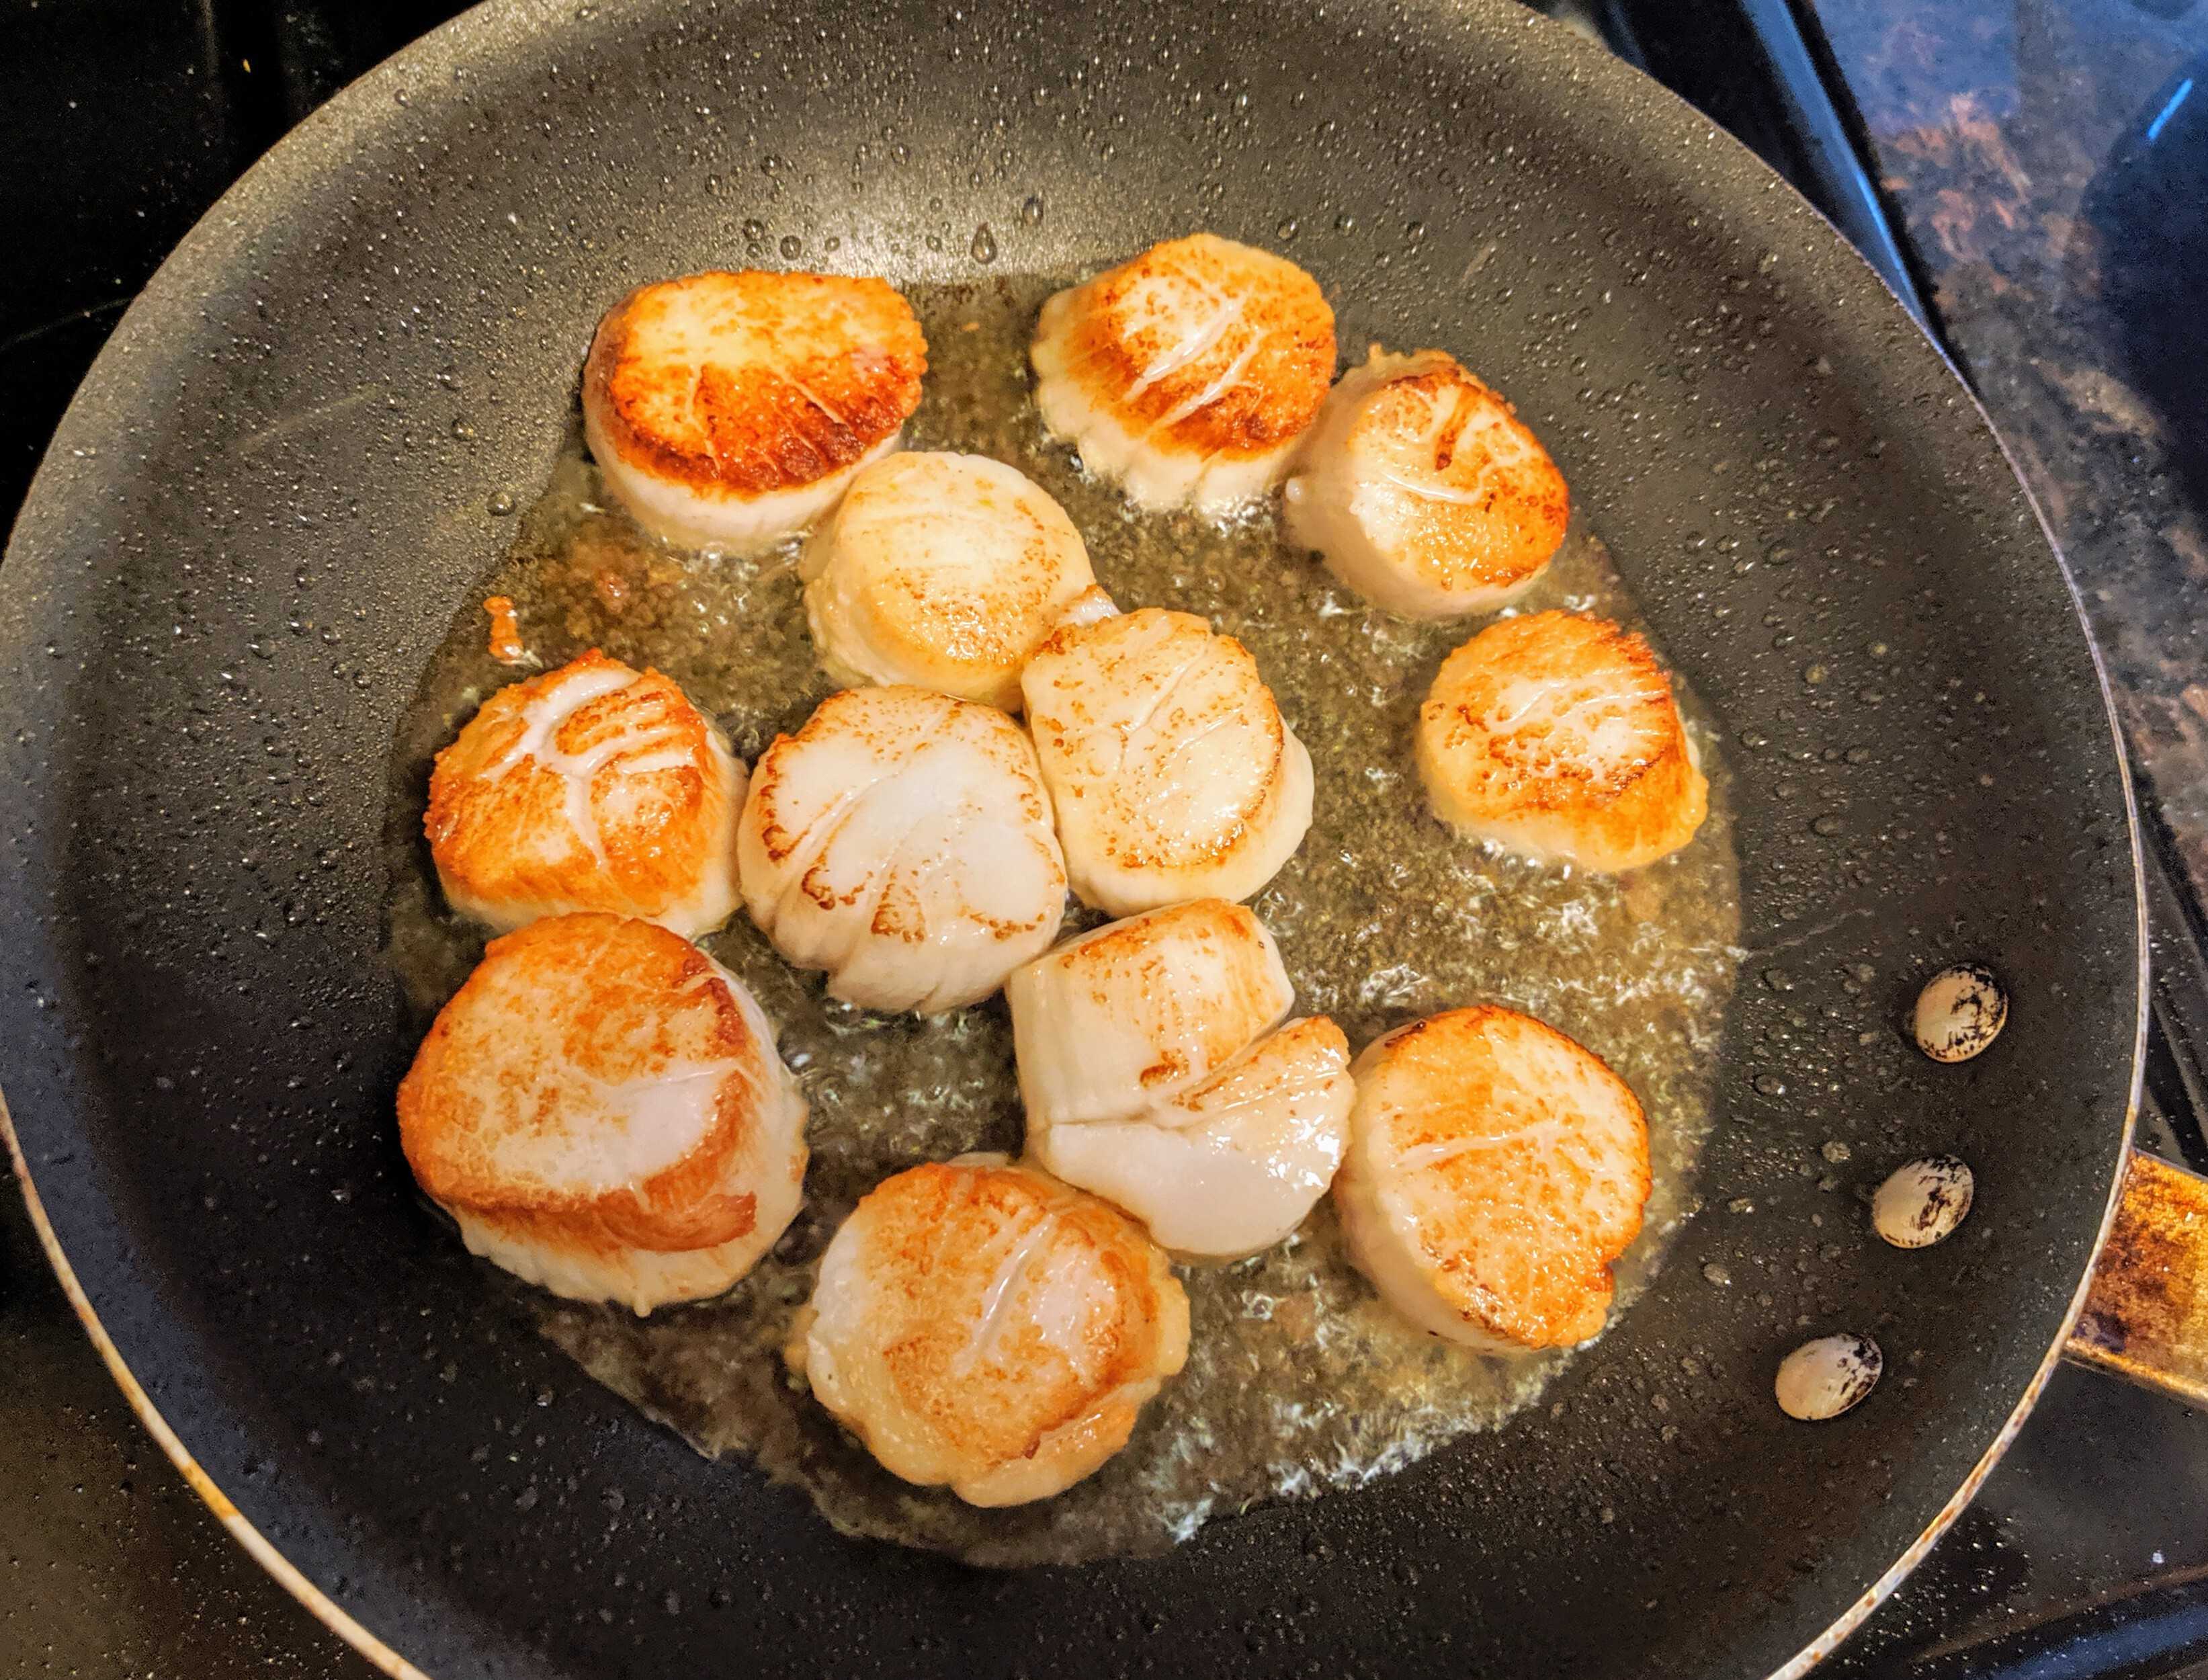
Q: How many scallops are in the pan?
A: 12